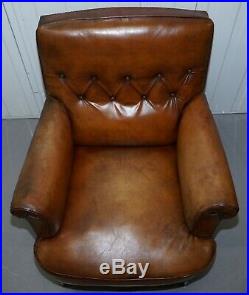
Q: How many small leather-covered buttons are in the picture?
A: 9